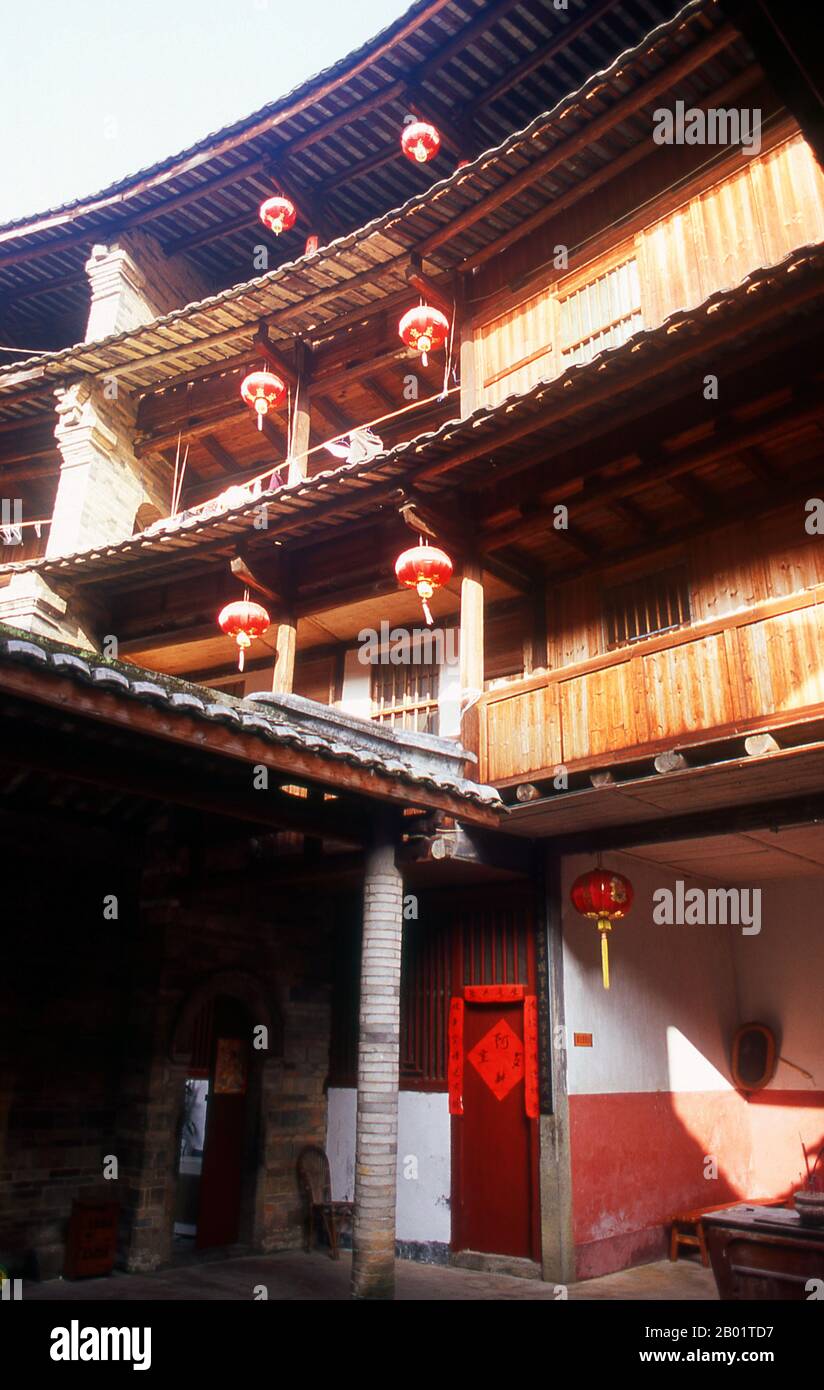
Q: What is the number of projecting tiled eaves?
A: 4